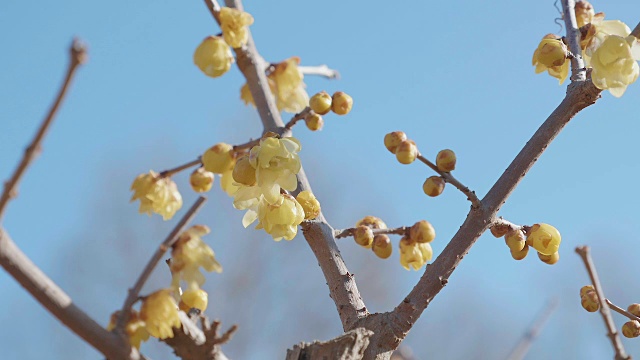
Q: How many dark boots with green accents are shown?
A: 0